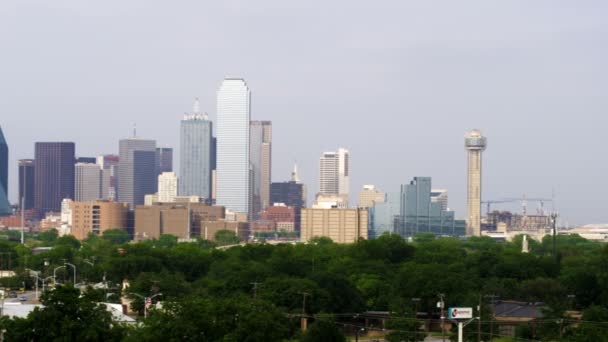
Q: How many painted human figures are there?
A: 0